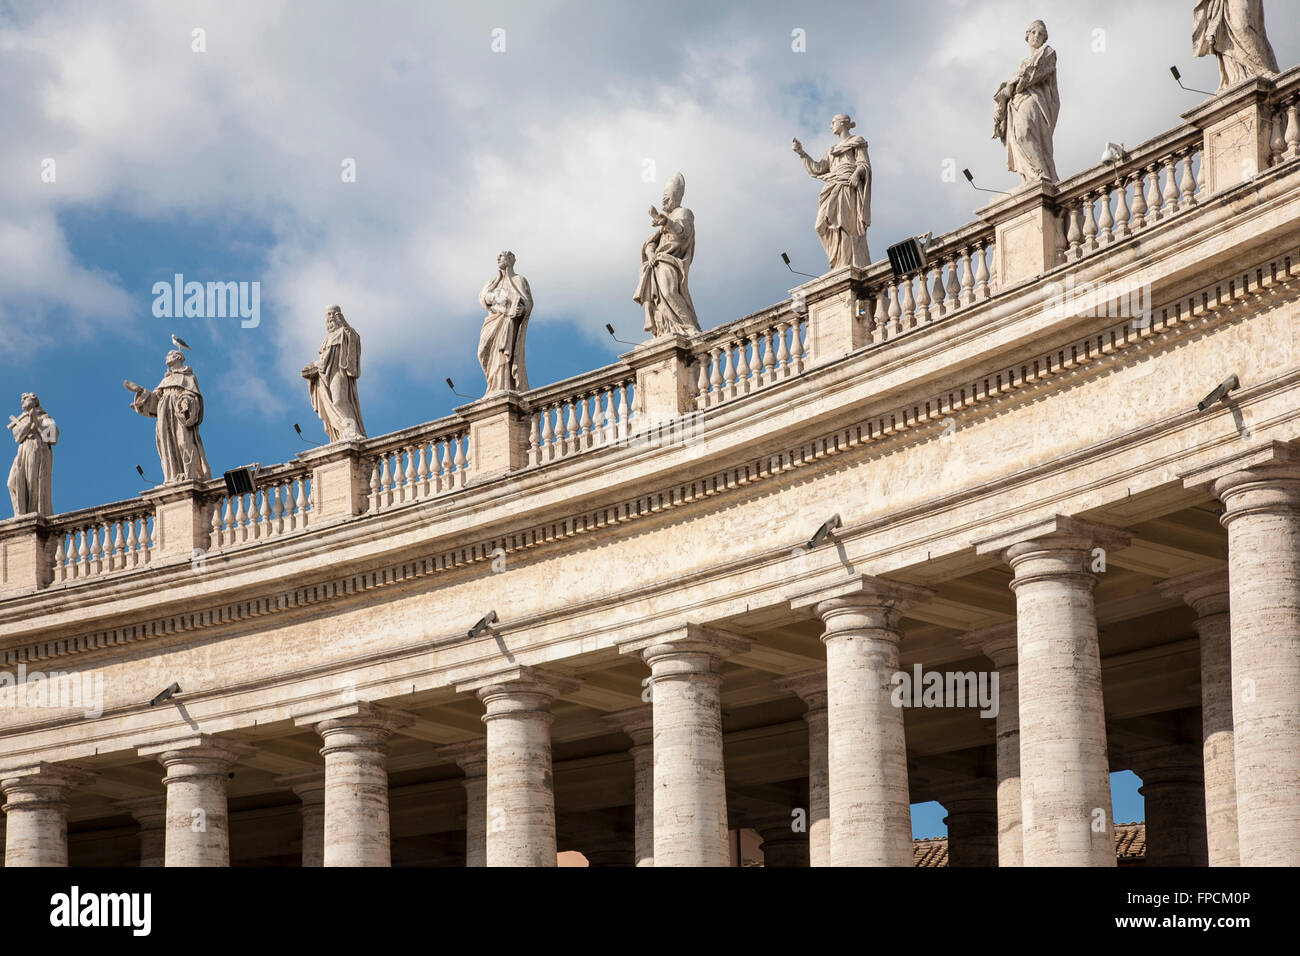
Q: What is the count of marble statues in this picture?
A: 8